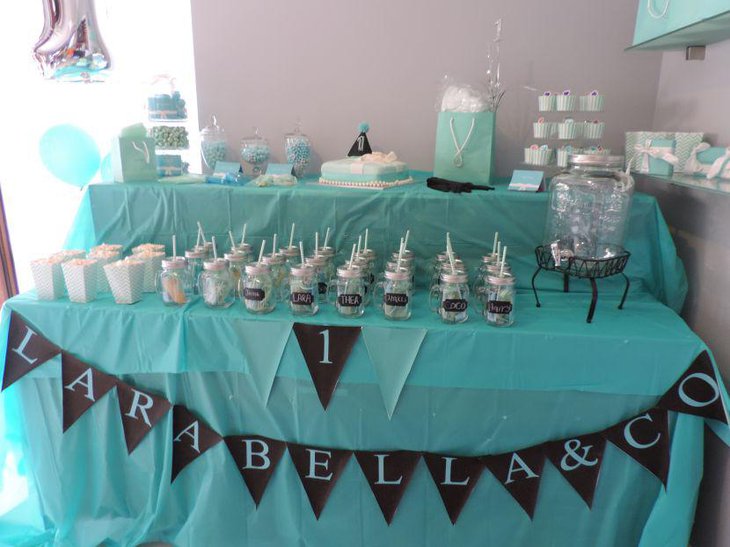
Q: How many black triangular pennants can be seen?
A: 13